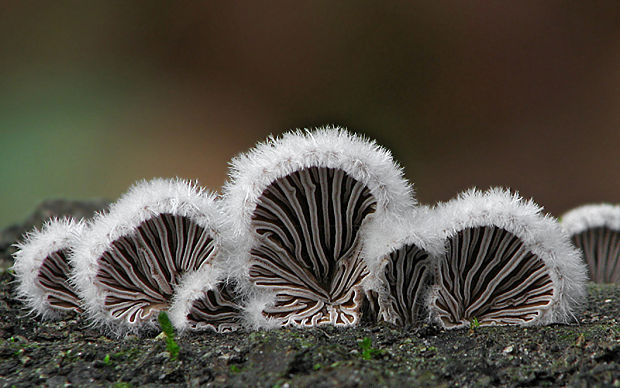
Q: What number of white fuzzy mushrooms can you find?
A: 7